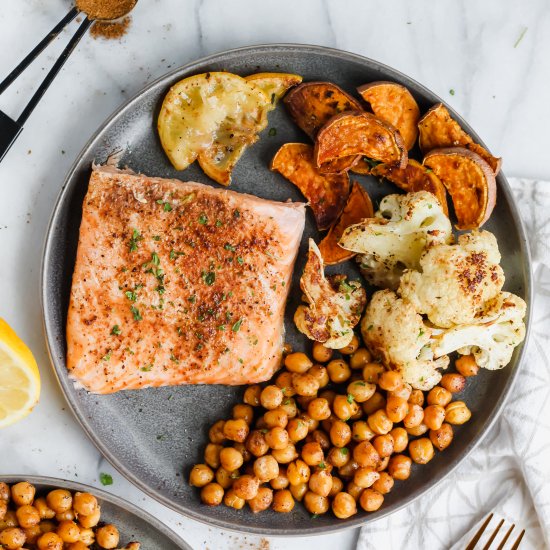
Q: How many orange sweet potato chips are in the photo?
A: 8